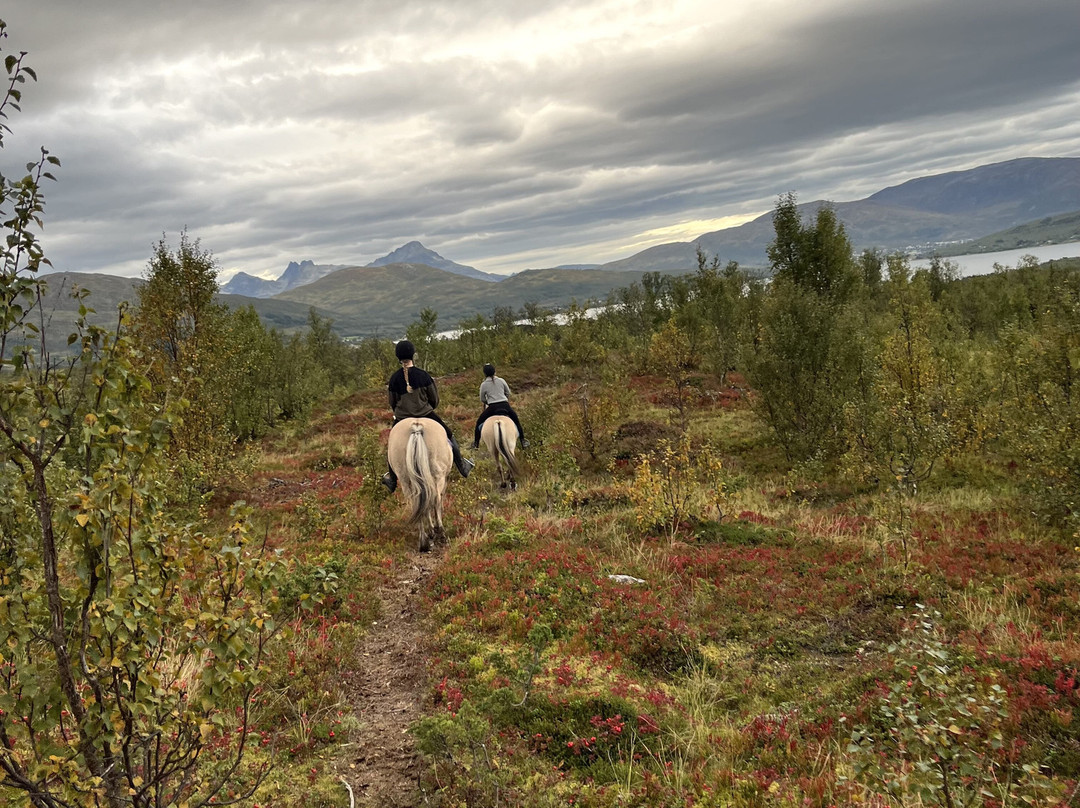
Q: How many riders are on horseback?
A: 2